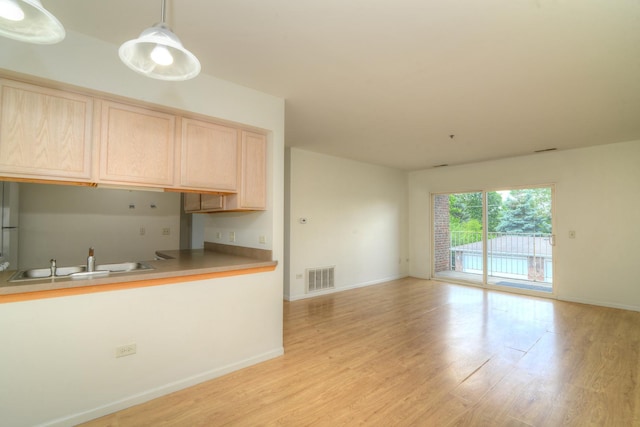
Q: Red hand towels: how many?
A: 0